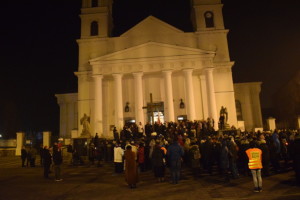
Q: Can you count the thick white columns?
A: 6